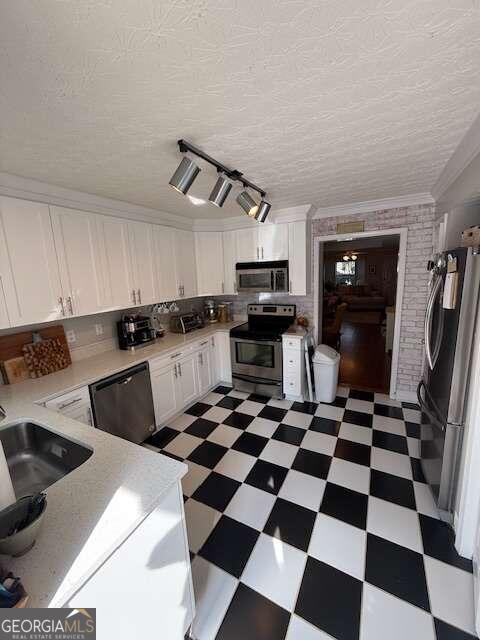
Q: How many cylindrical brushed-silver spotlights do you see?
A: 4